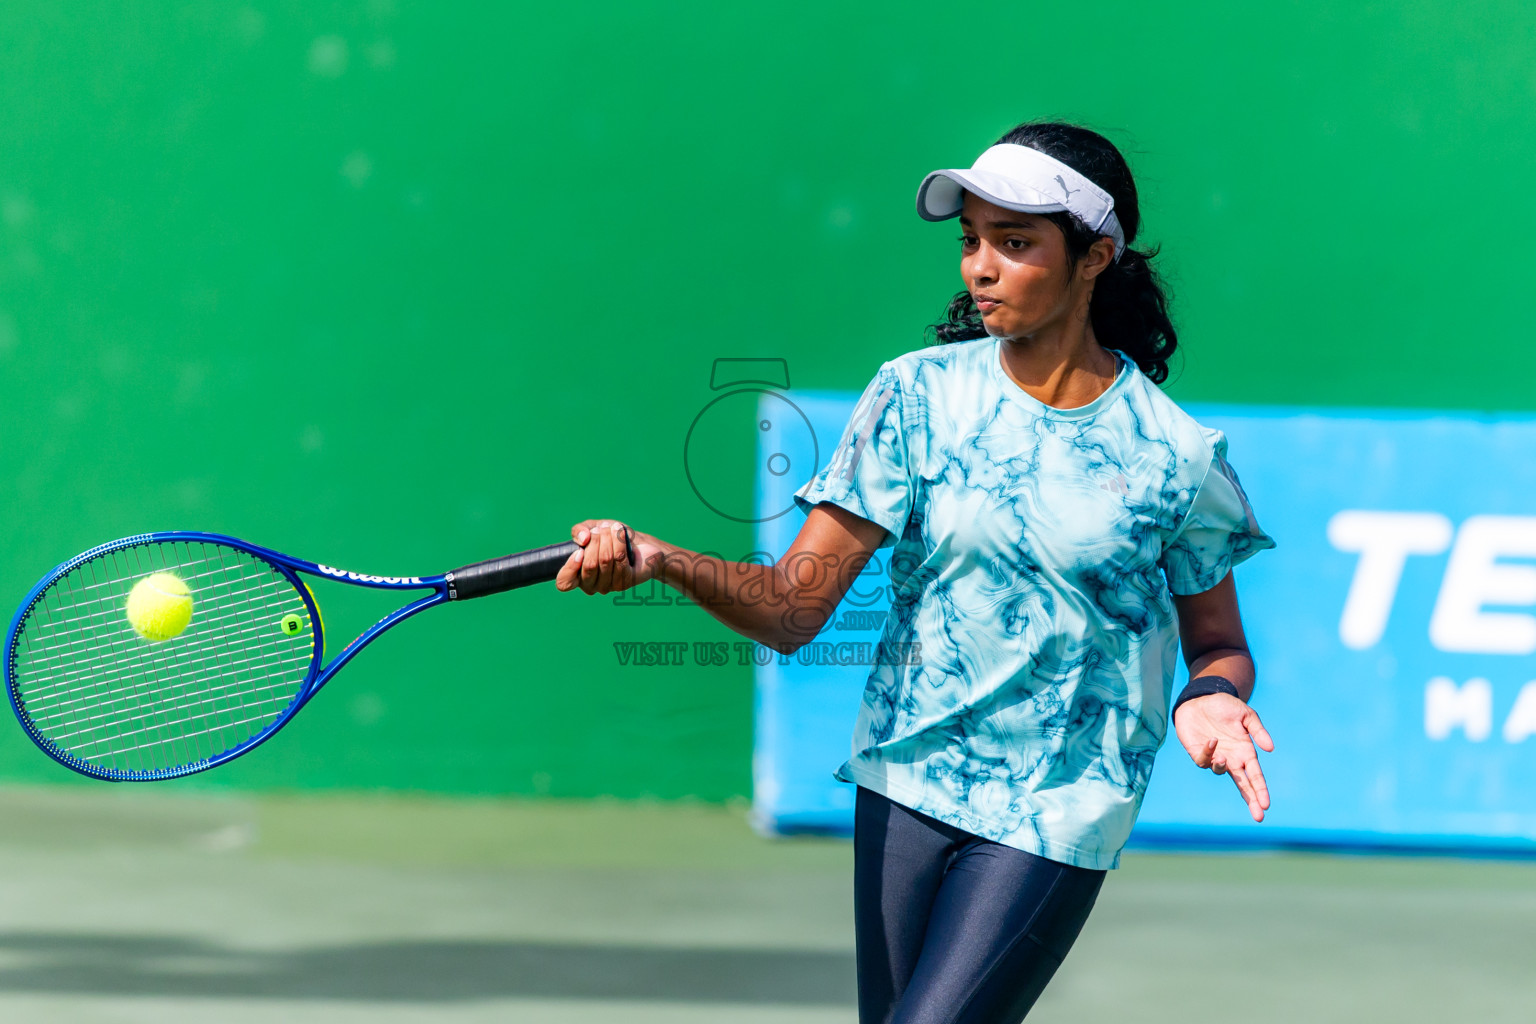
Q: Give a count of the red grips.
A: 0